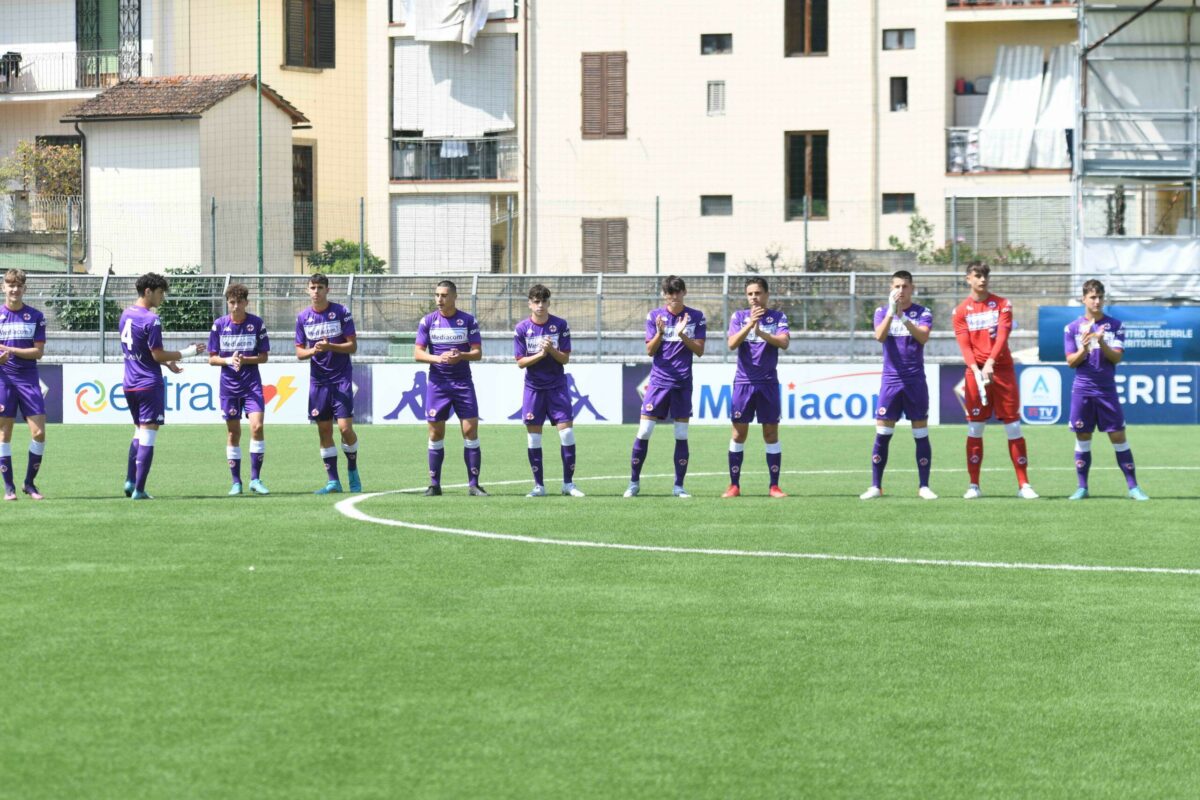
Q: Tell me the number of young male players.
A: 11